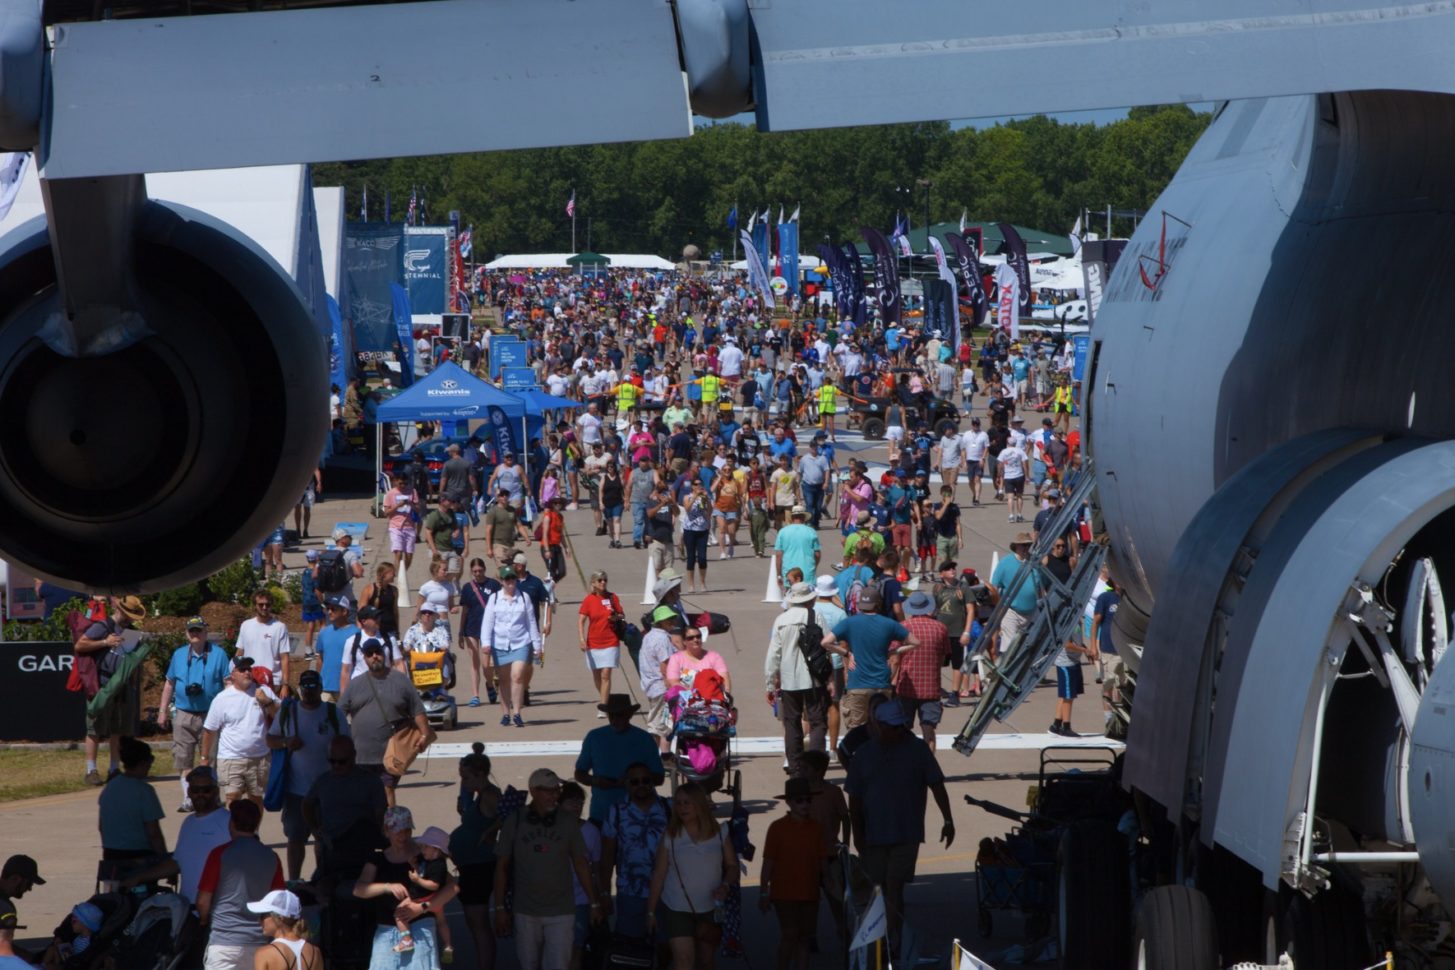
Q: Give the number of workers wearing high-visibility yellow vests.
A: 4